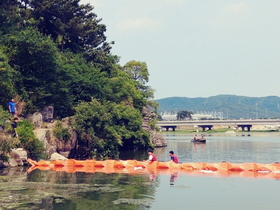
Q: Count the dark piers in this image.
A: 3